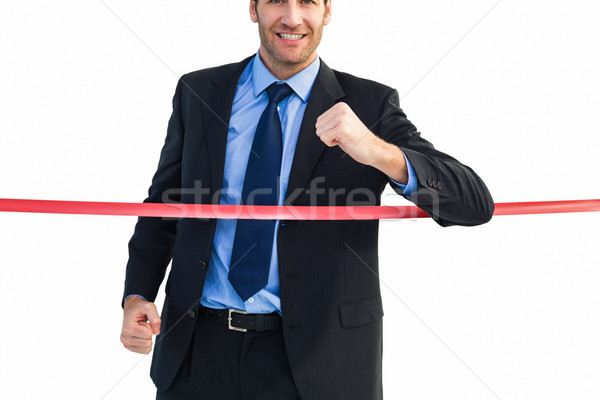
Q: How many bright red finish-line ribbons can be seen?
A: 1